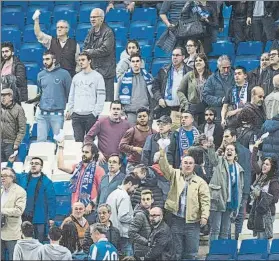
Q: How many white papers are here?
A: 5